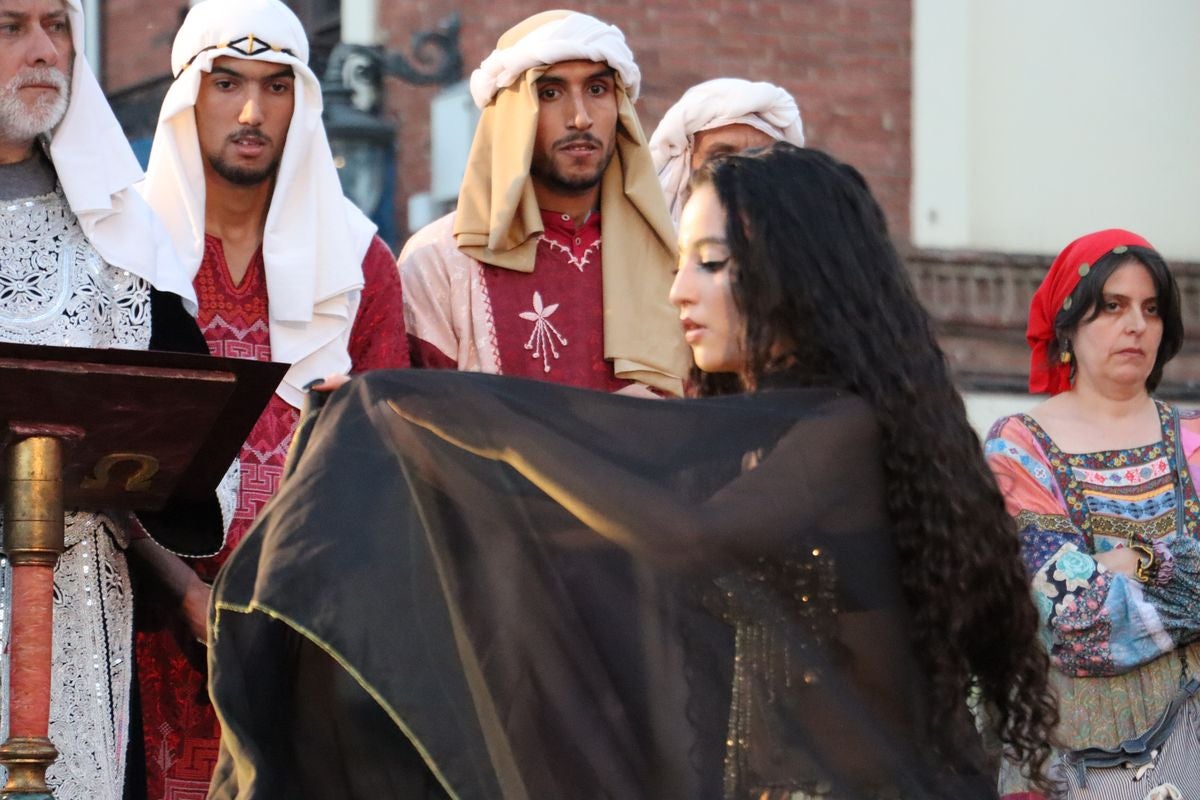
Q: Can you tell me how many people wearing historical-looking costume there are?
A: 6